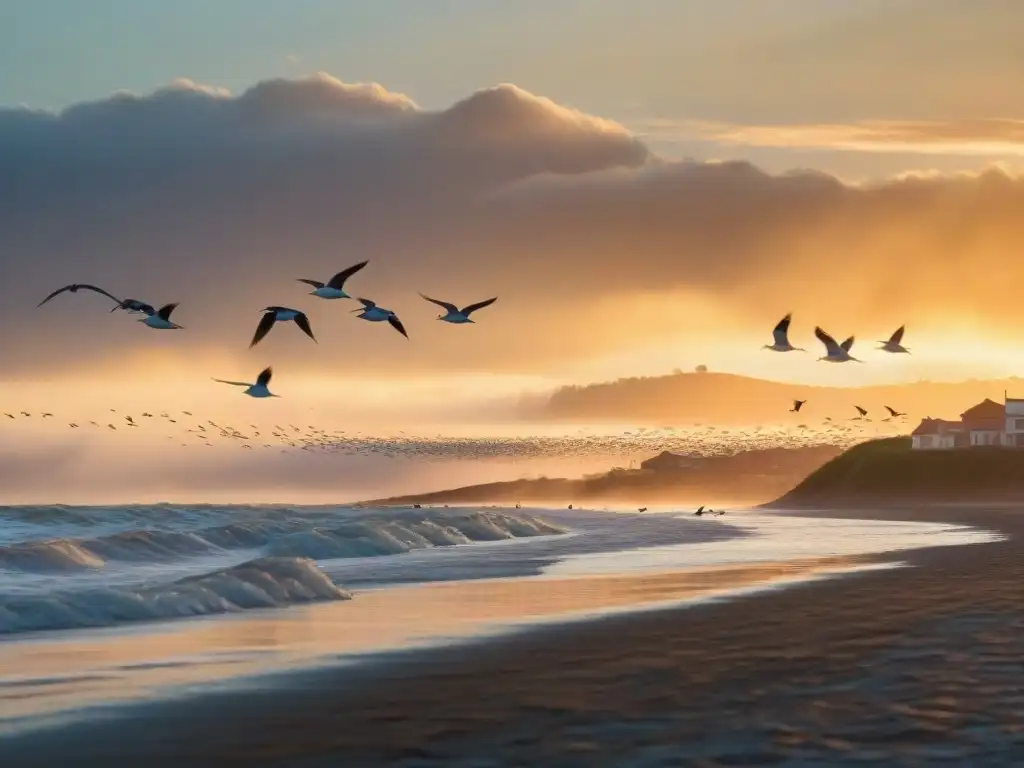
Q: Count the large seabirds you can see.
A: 11